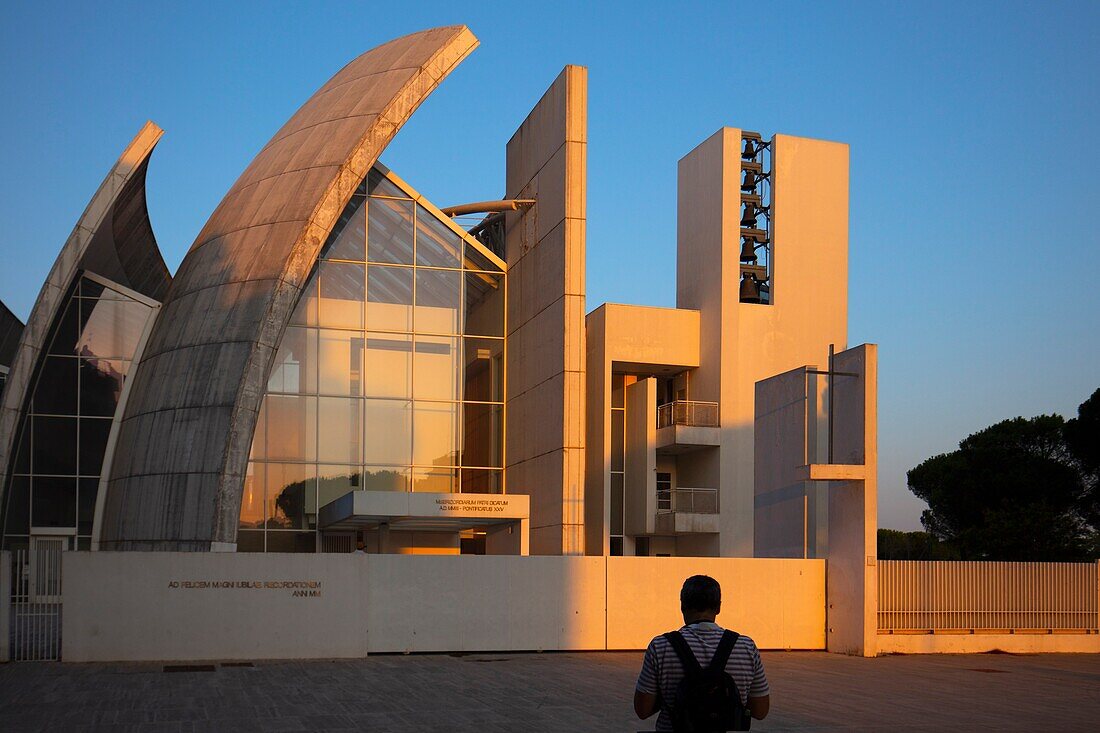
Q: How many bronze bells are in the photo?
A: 5